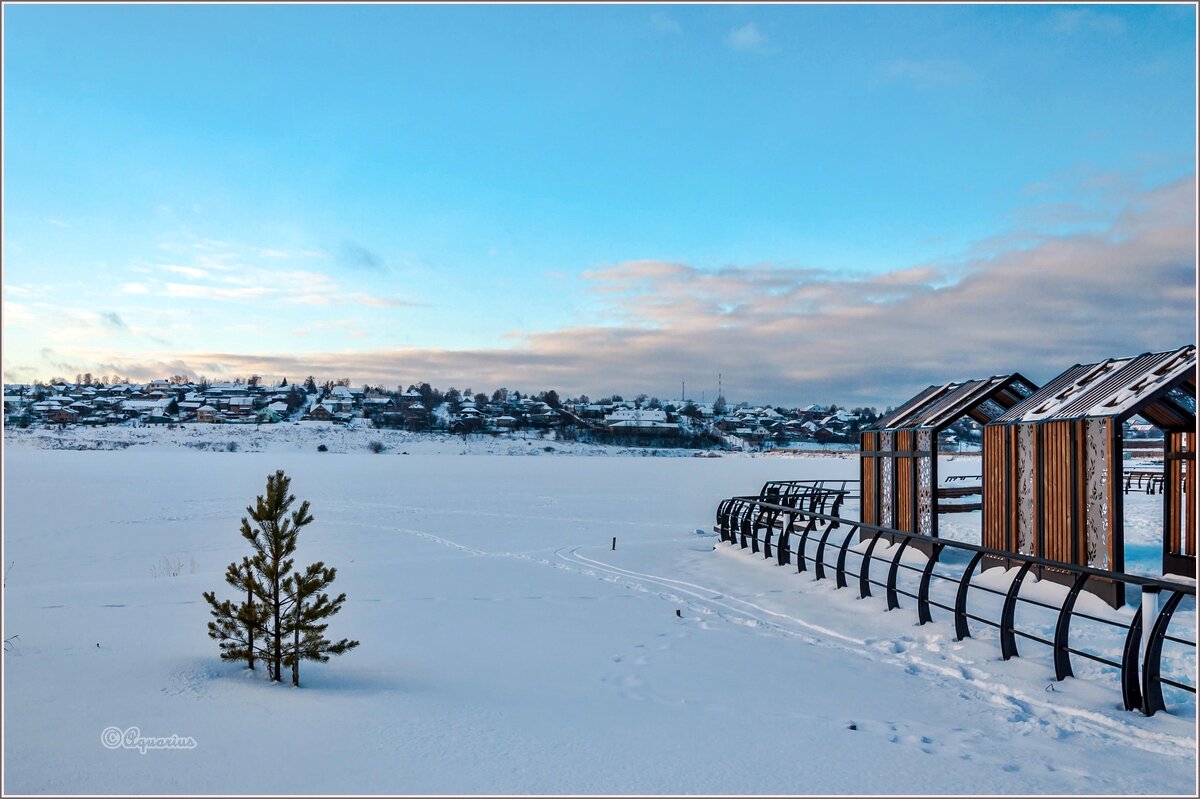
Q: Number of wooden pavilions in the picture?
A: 2